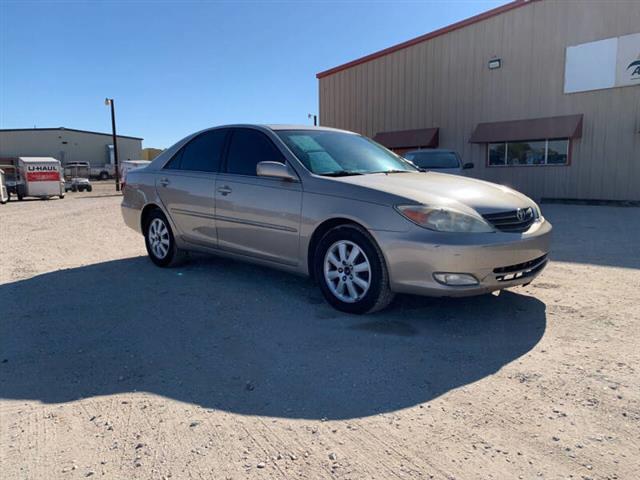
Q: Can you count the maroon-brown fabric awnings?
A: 2